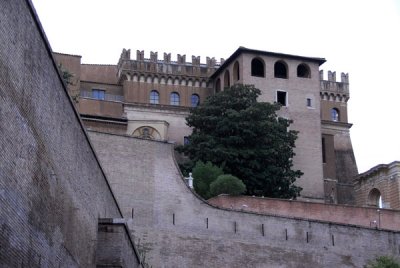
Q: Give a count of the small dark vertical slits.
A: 8